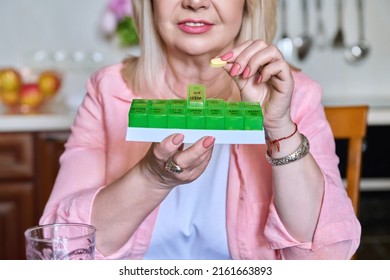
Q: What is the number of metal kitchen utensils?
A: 5